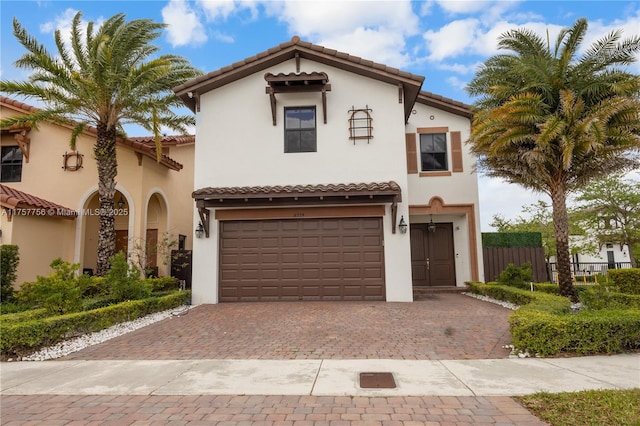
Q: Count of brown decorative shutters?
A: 2